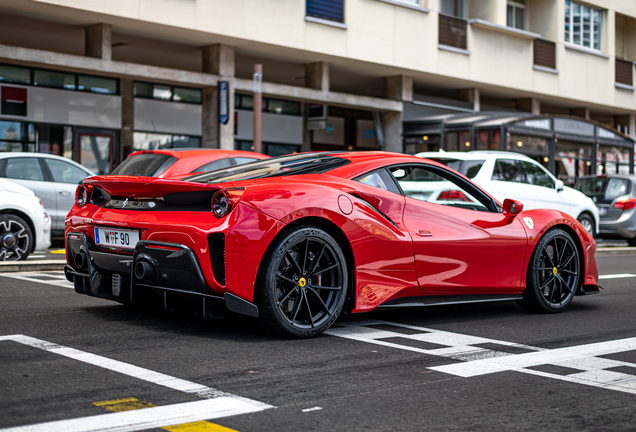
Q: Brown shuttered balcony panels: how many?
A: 3